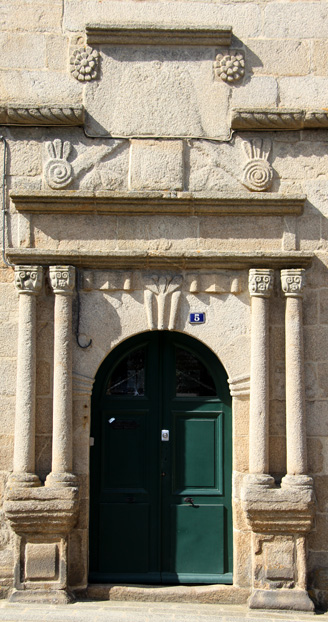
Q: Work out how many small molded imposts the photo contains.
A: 2